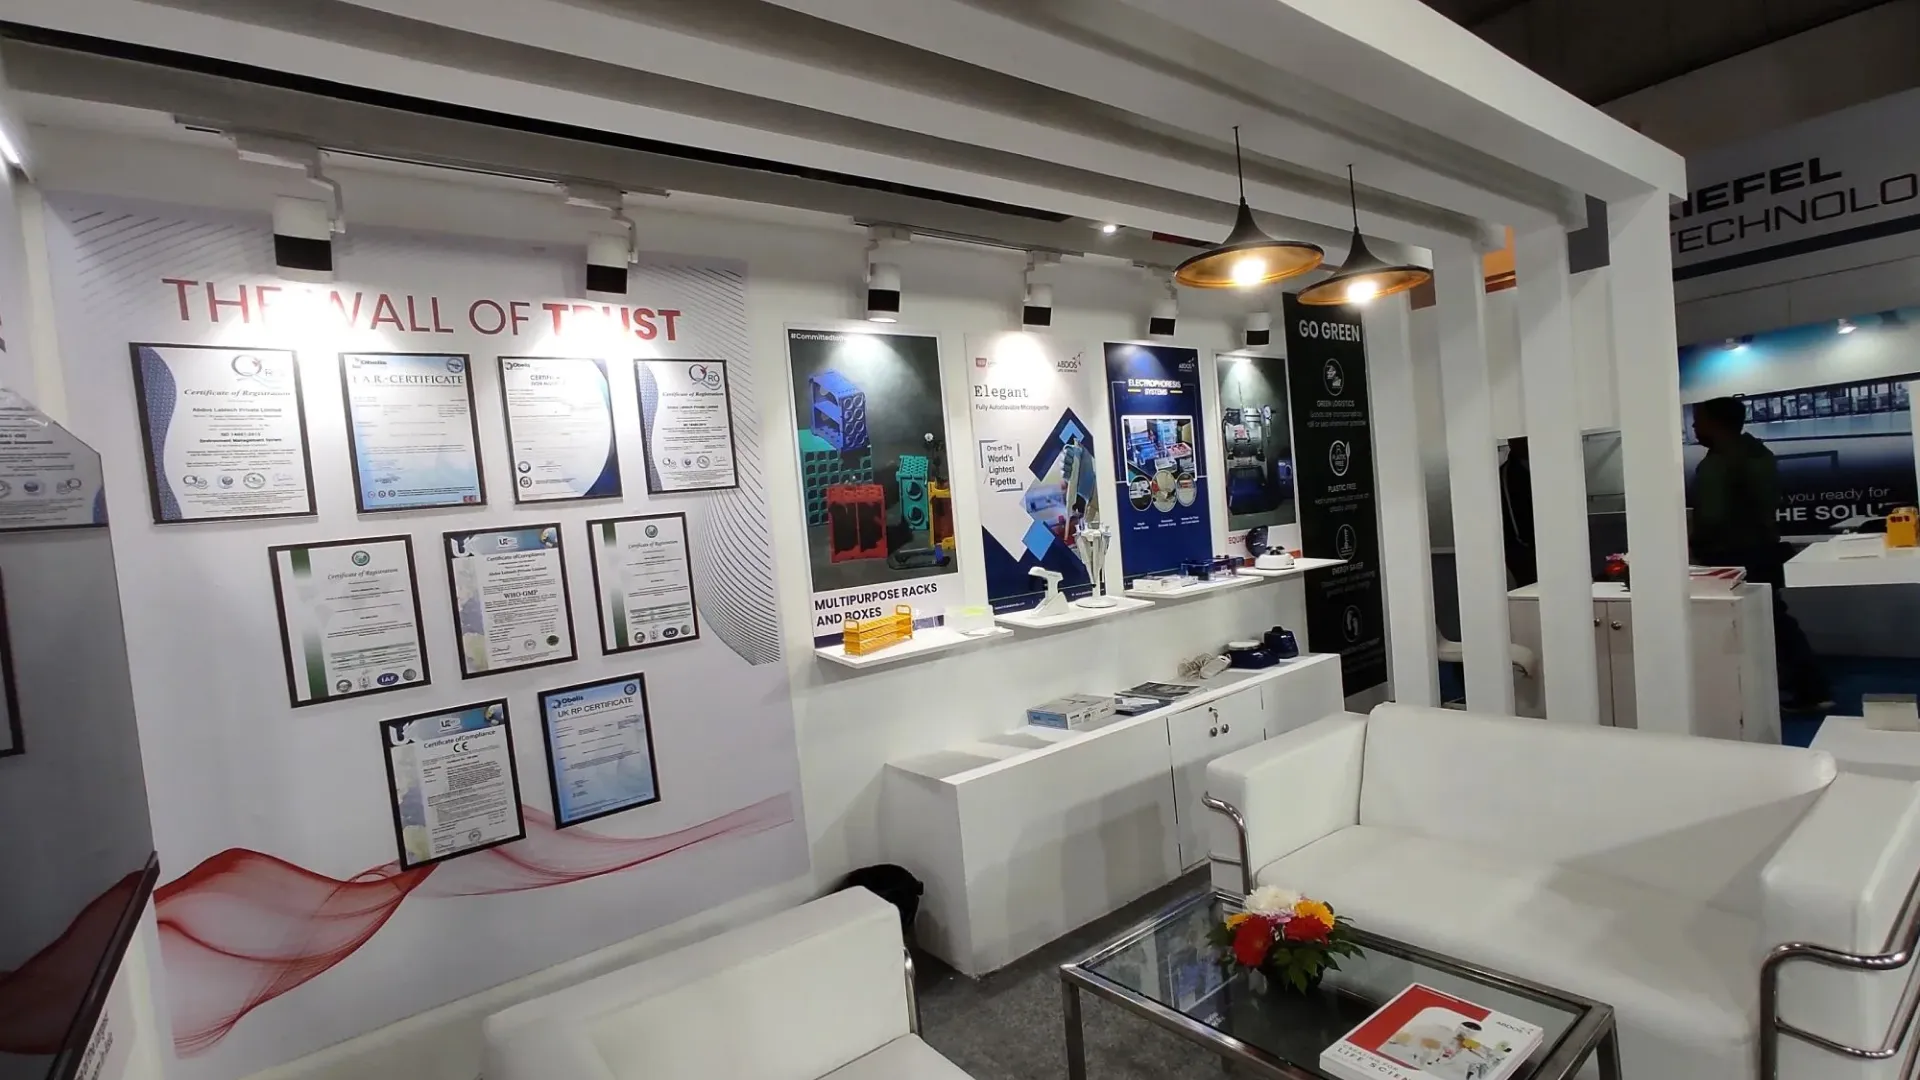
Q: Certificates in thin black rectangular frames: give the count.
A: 9